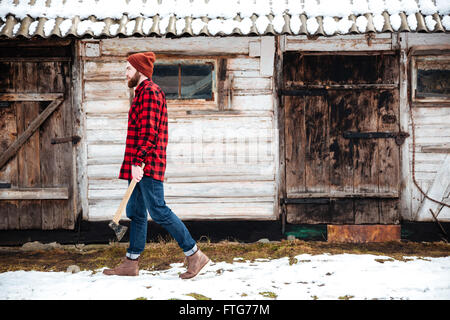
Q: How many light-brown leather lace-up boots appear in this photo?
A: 2